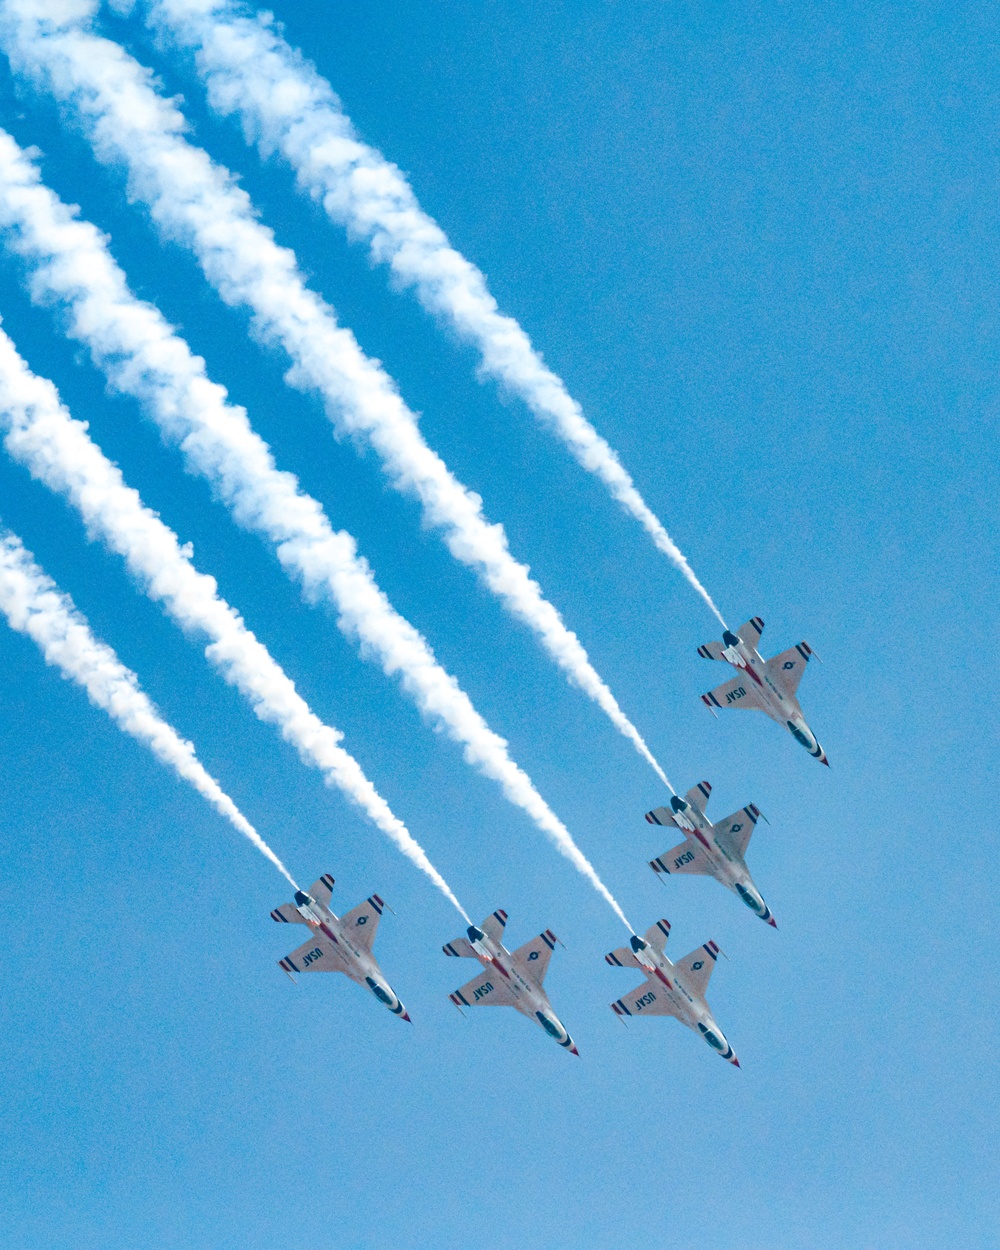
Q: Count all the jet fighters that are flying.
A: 5